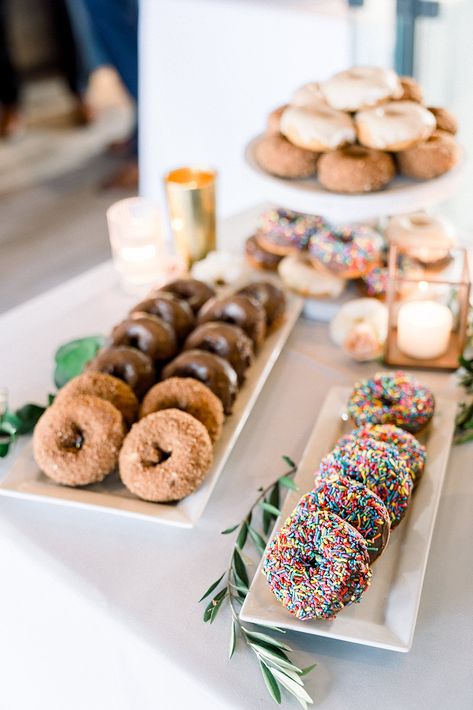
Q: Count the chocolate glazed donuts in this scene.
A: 8